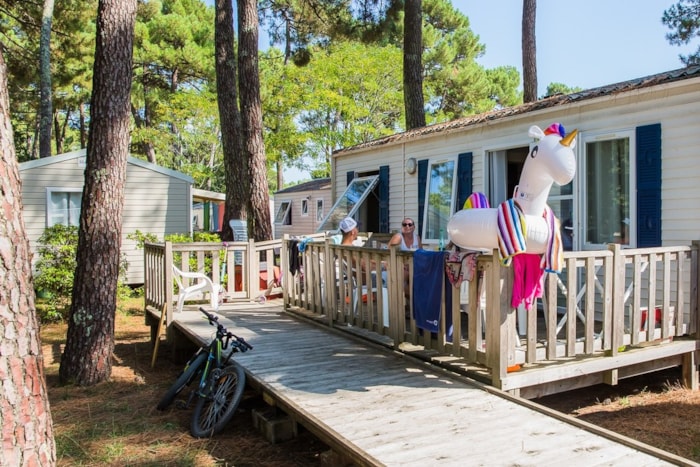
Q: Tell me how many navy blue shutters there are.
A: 5